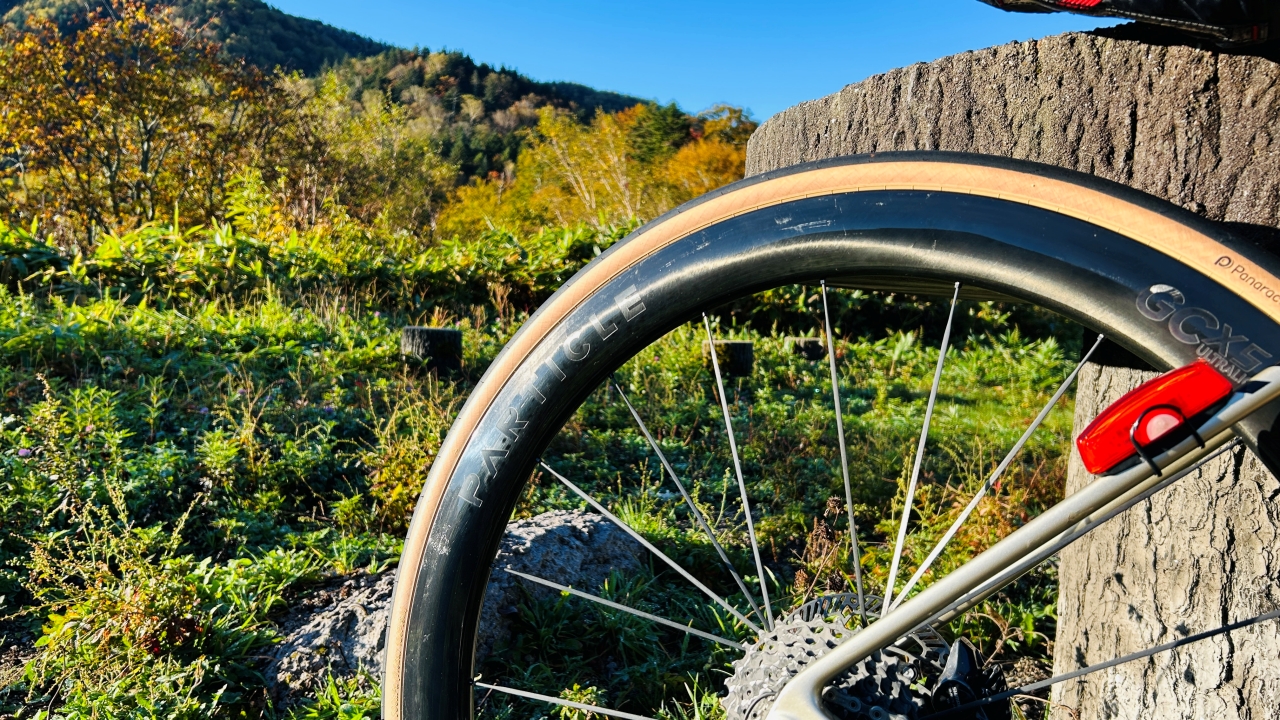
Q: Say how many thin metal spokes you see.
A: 10